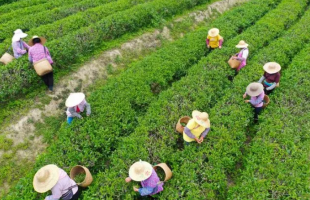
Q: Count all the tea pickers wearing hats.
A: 10